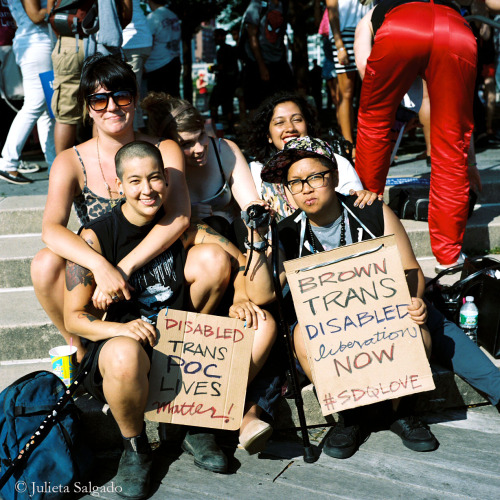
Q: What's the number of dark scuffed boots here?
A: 2